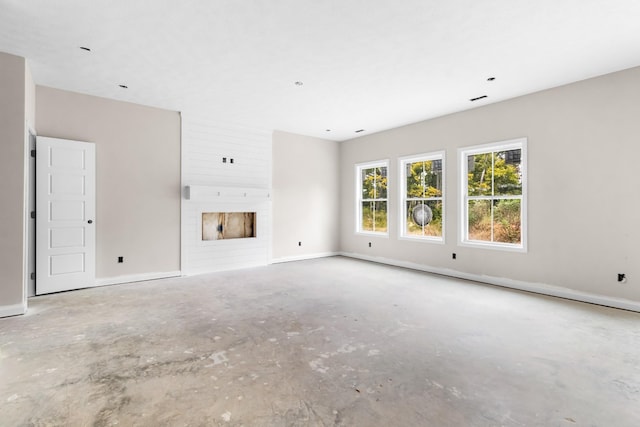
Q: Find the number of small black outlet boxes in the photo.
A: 7